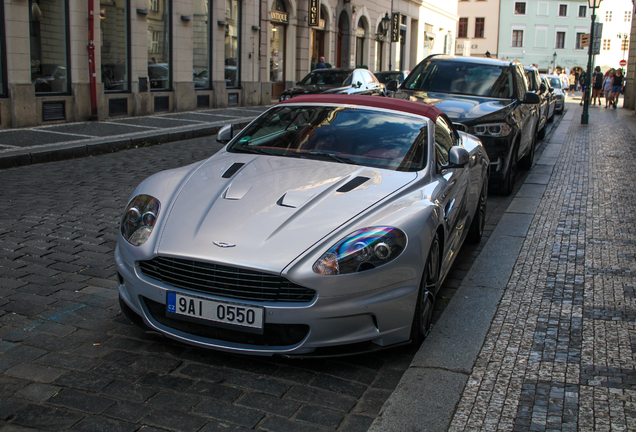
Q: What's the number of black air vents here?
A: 2